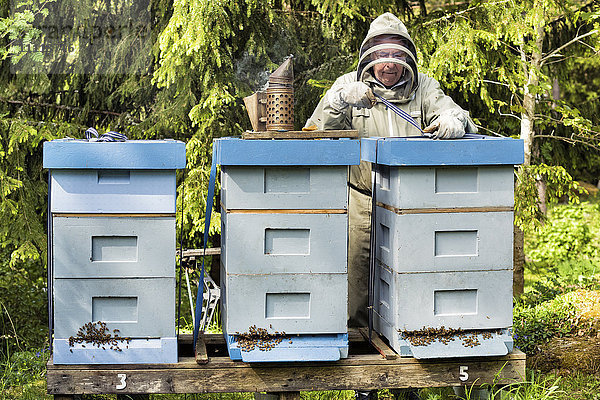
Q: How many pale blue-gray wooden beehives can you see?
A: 3